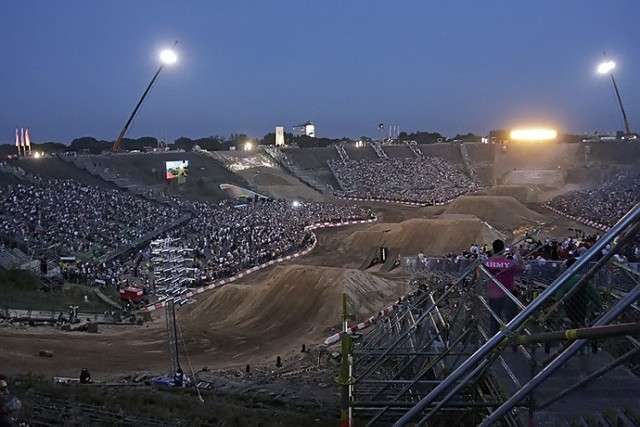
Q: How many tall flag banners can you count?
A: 3